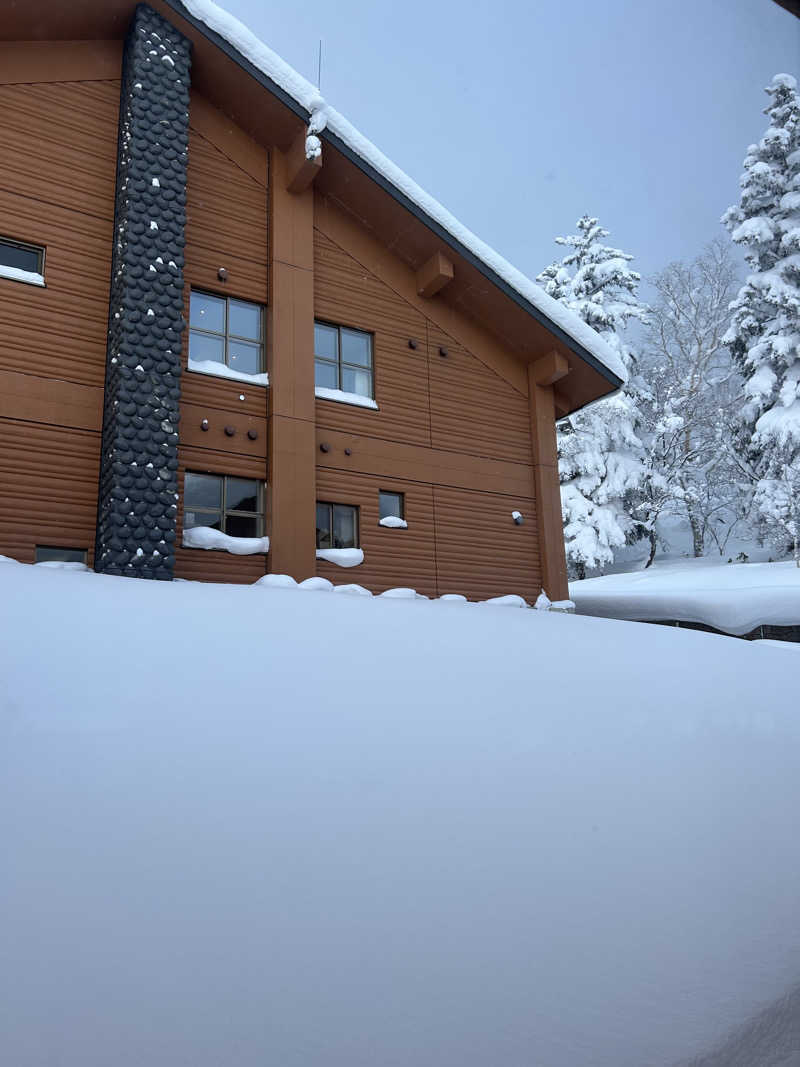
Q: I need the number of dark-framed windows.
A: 7